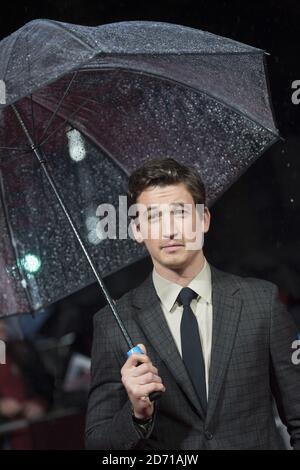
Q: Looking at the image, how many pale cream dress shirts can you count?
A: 1